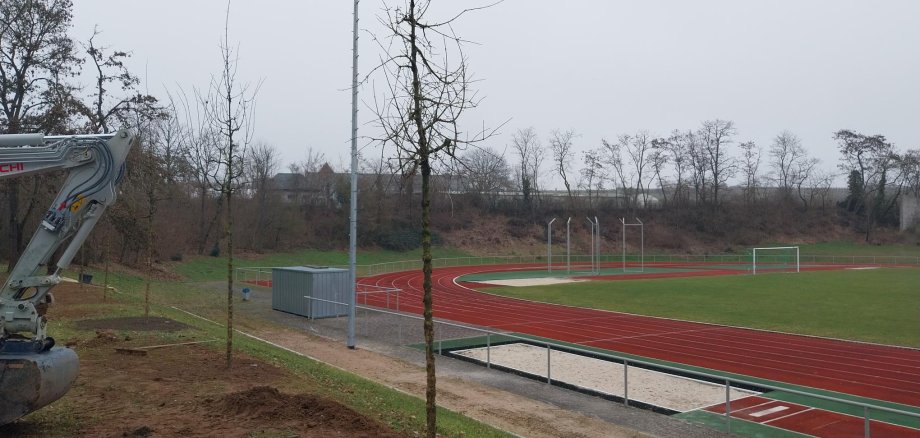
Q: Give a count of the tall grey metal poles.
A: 1